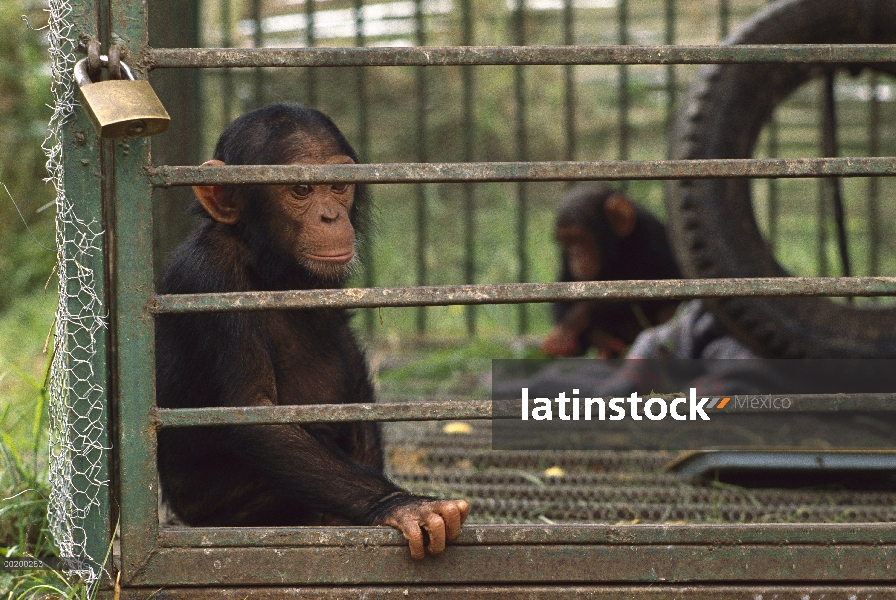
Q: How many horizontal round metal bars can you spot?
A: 4